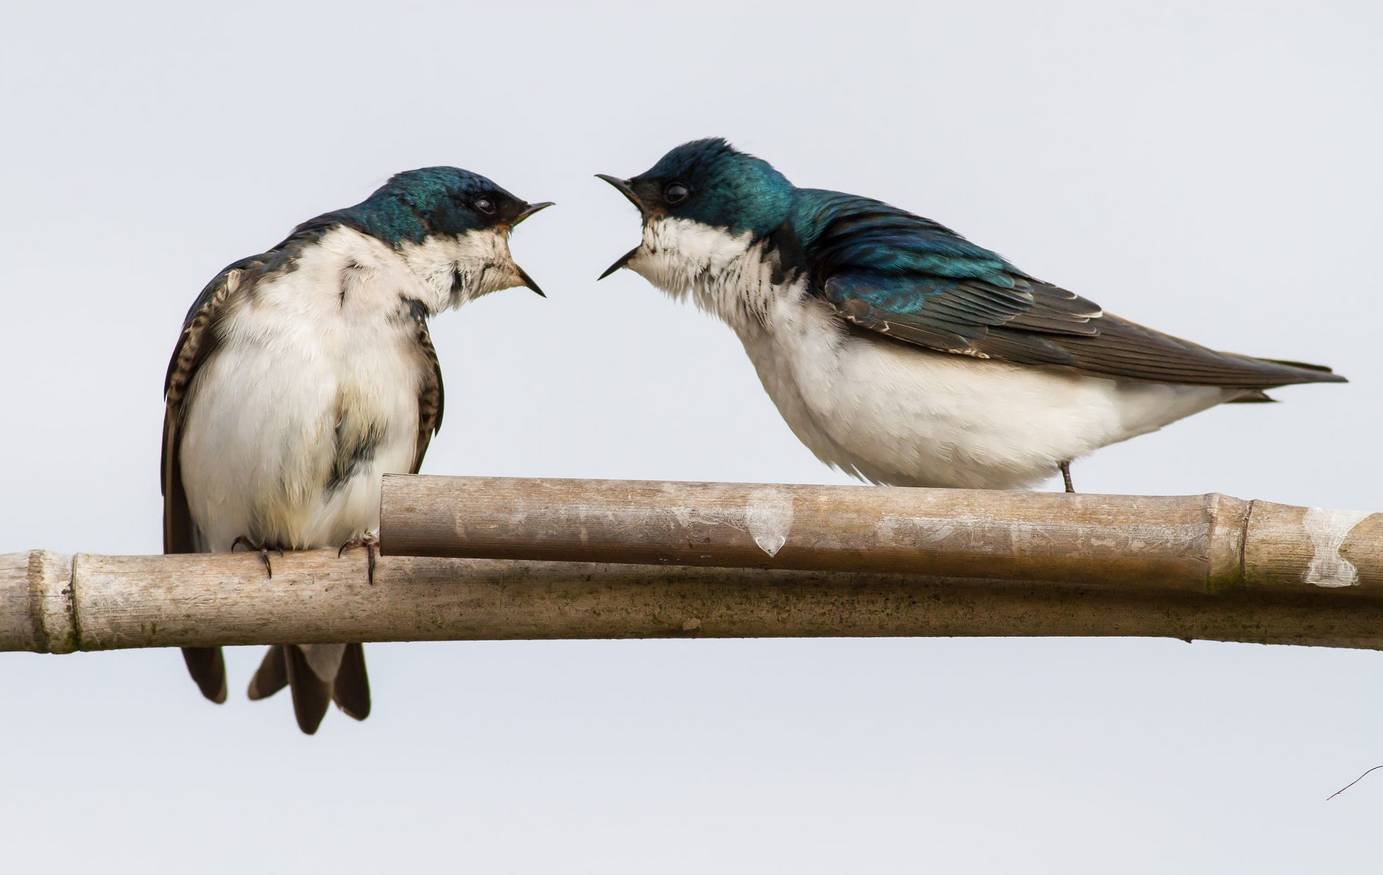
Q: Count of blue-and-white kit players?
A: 0